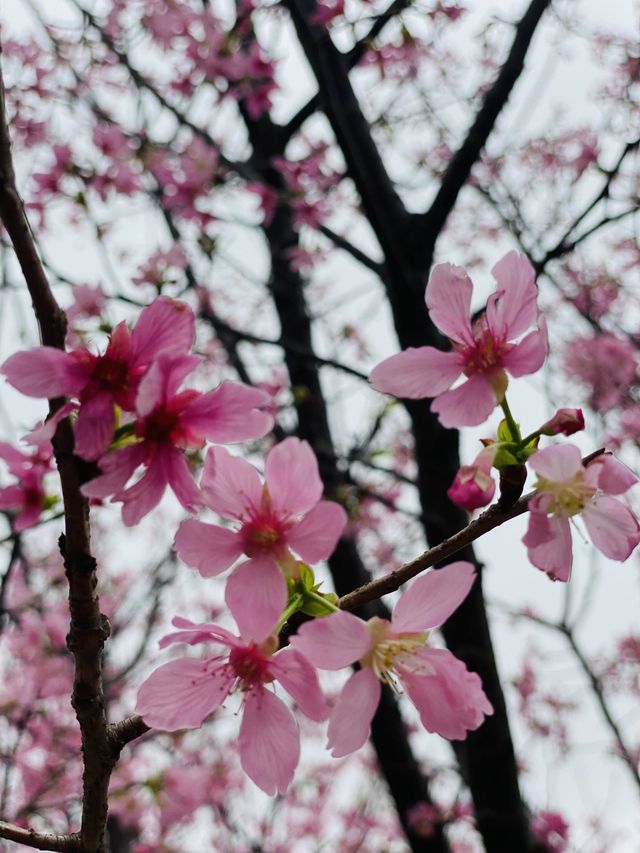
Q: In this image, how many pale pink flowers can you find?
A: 5